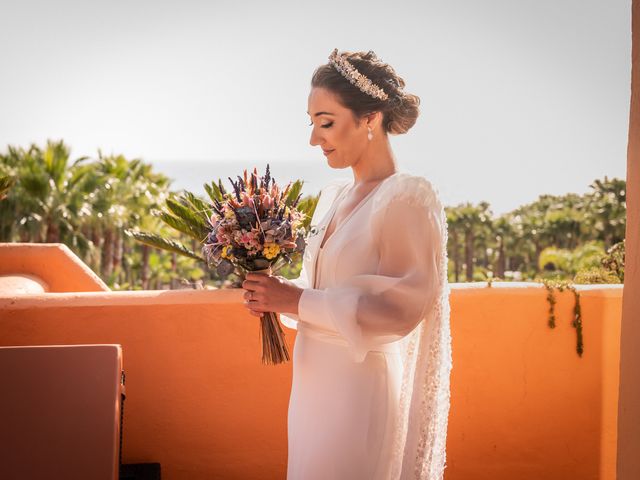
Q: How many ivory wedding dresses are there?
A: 1